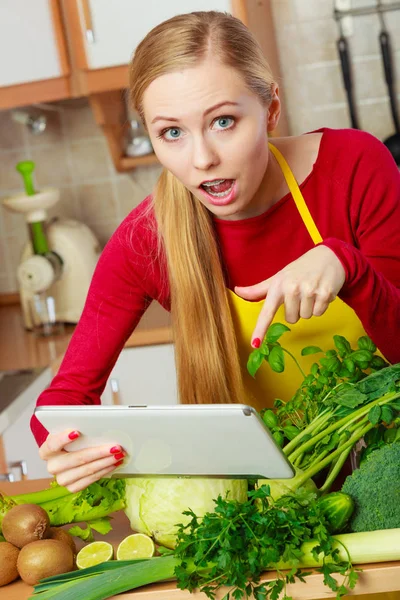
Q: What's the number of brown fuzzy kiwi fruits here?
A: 4